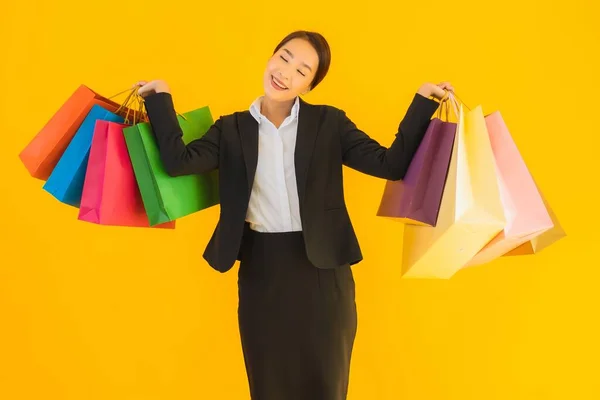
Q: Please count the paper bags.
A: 8